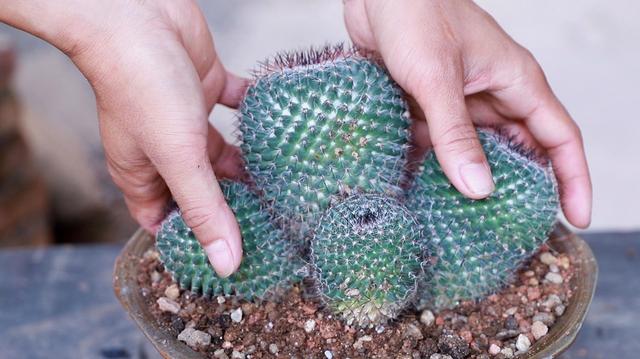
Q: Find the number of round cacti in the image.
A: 4